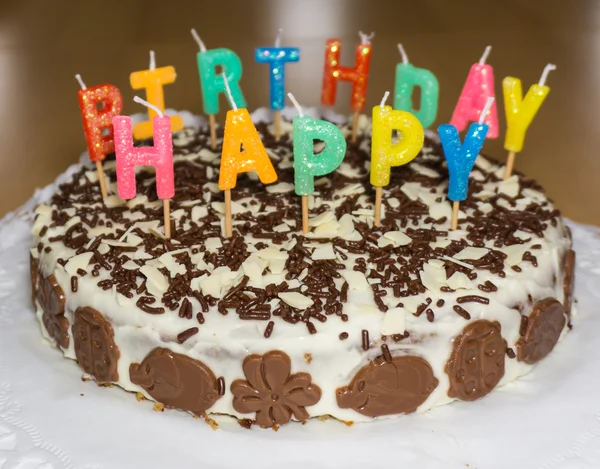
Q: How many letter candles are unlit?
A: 13